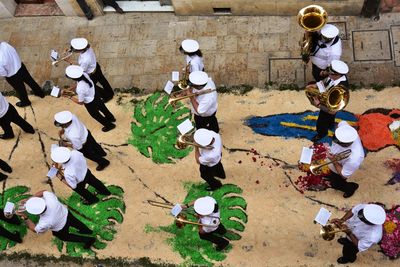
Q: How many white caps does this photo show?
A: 13